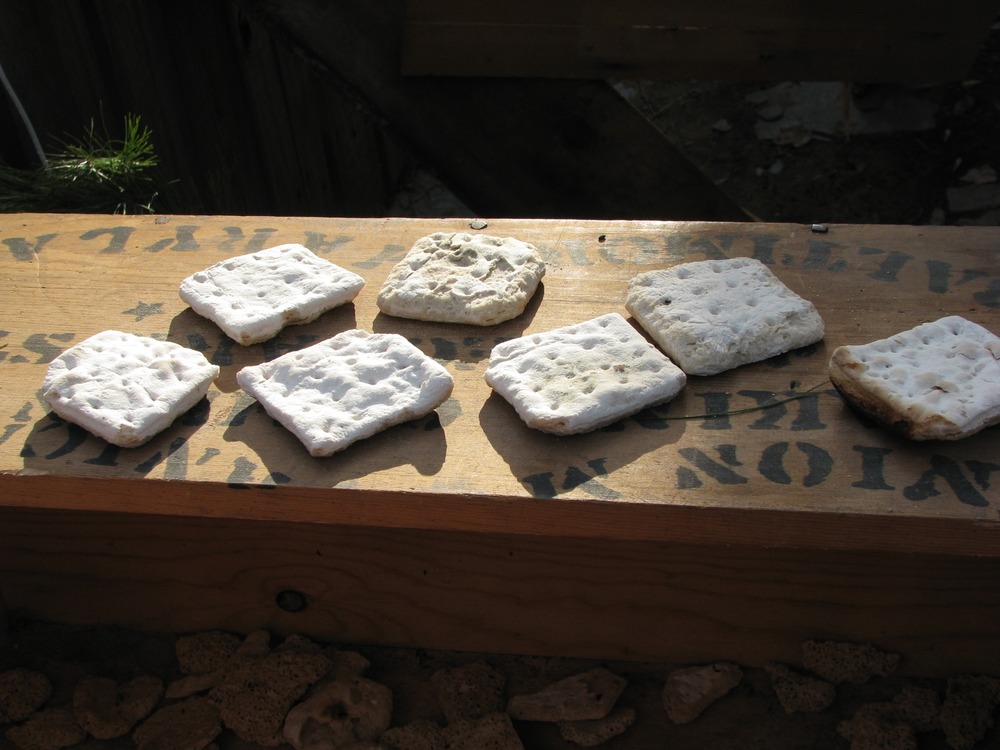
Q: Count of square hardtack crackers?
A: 7